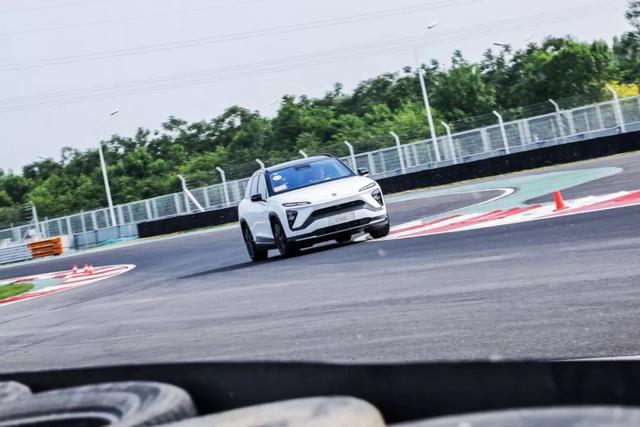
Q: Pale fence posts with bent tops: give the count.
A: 11